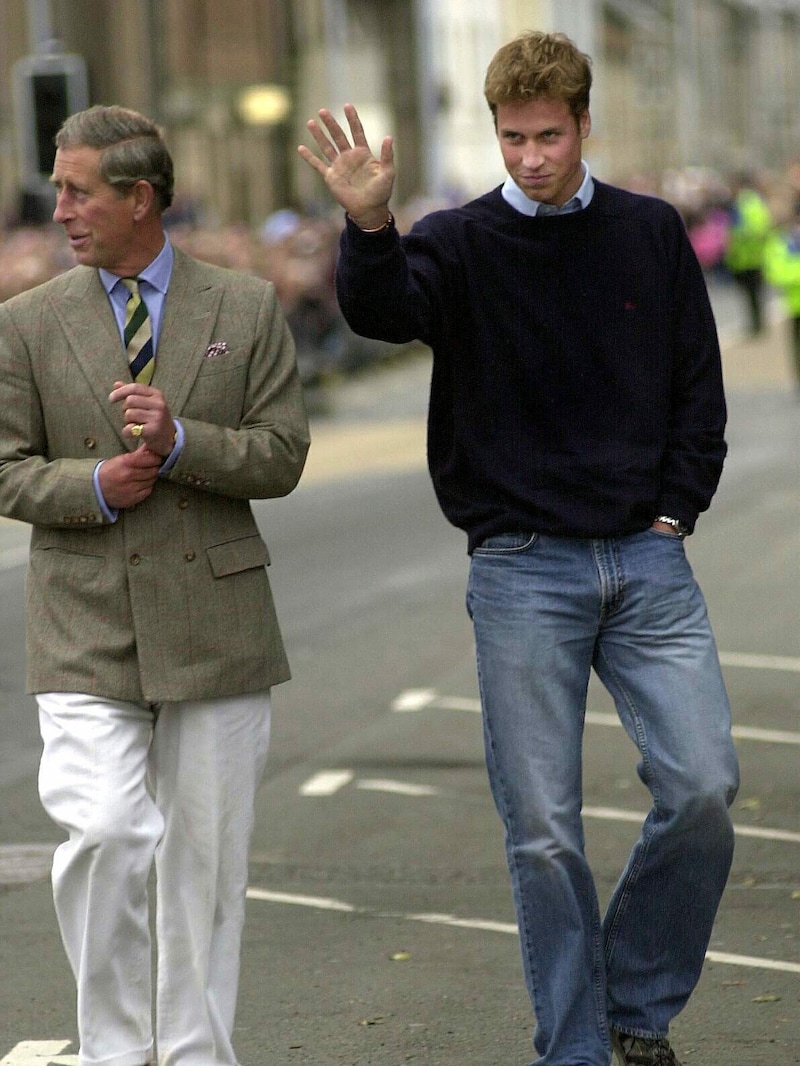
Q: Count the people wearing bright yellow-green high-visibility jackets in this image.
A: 2